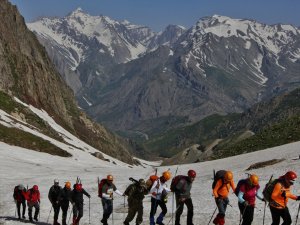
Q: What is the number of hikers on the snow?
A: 12